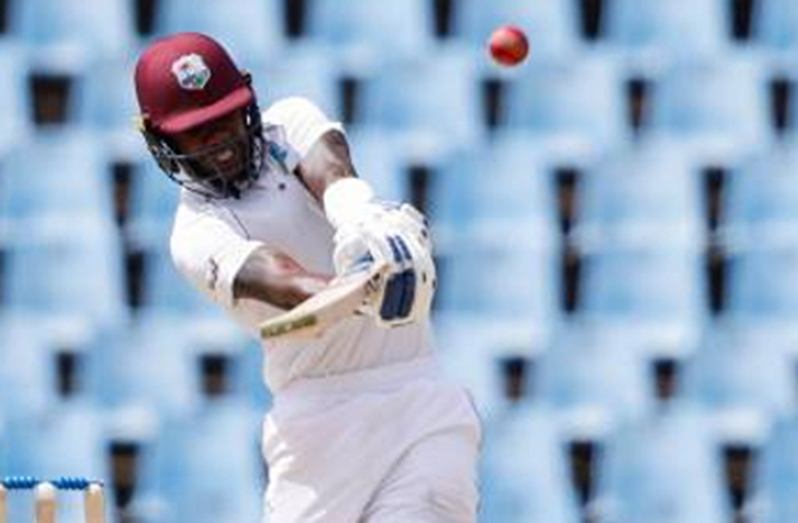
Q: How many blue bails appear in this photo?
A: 2